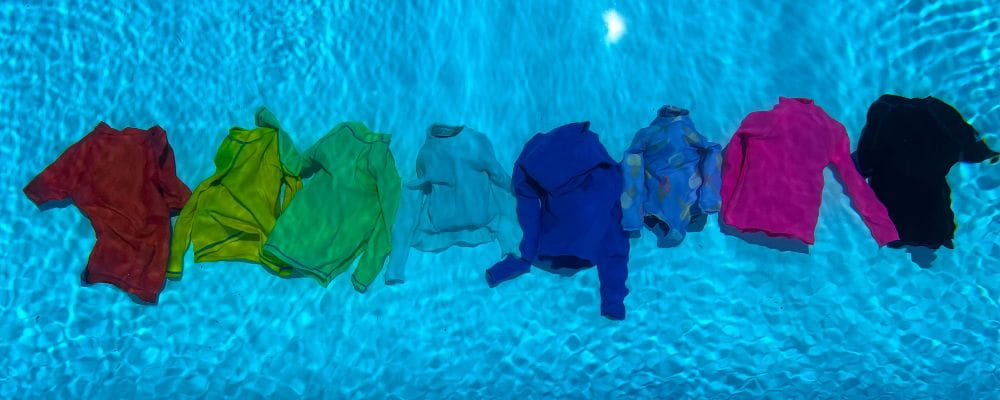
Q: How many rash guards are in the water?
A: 8